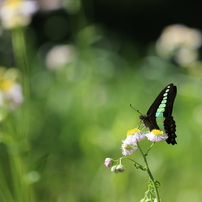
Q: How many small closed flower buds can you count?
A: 3